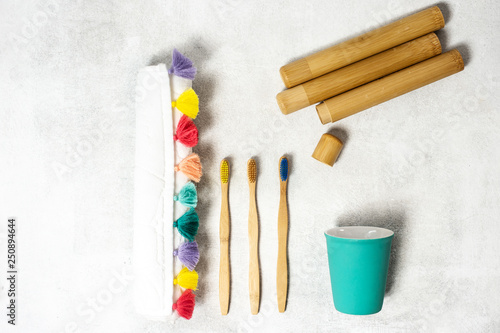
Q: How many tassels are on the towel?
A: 9